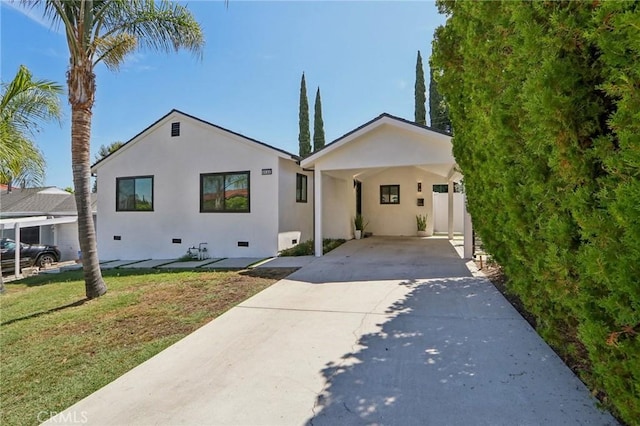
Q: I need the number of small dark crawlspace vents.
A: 4